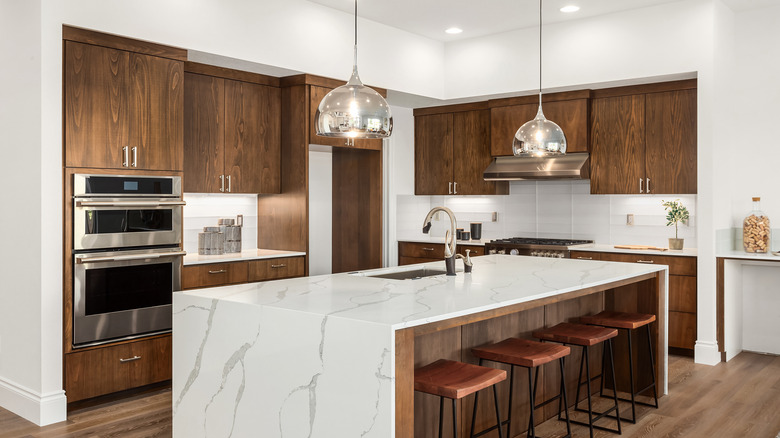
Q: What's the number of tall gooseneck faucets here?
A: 1